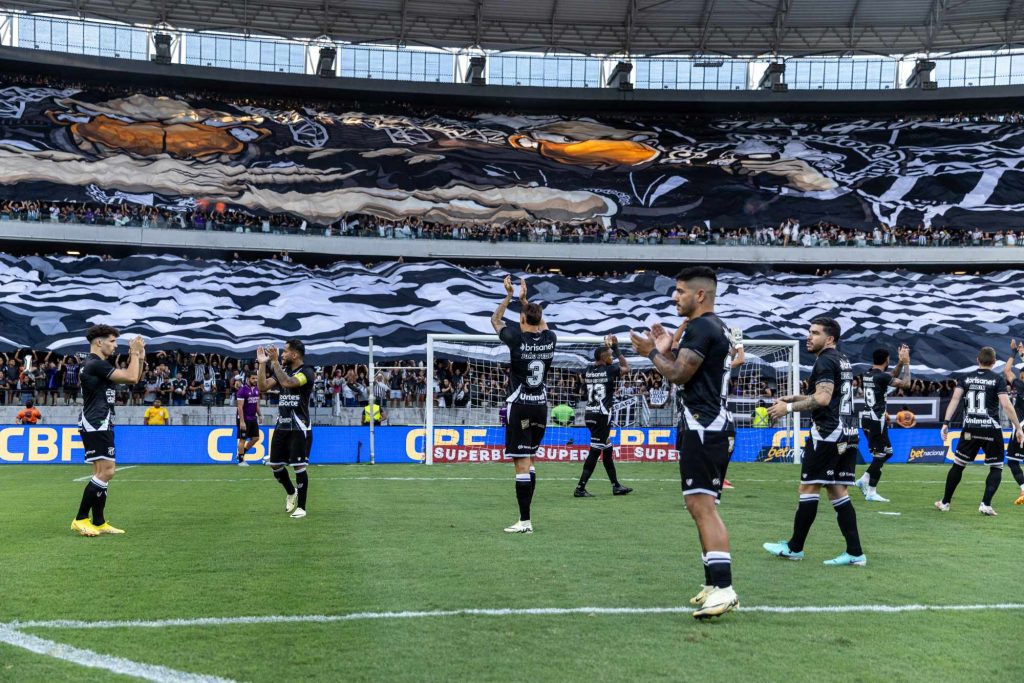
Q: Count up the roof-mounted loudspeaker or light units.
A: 6